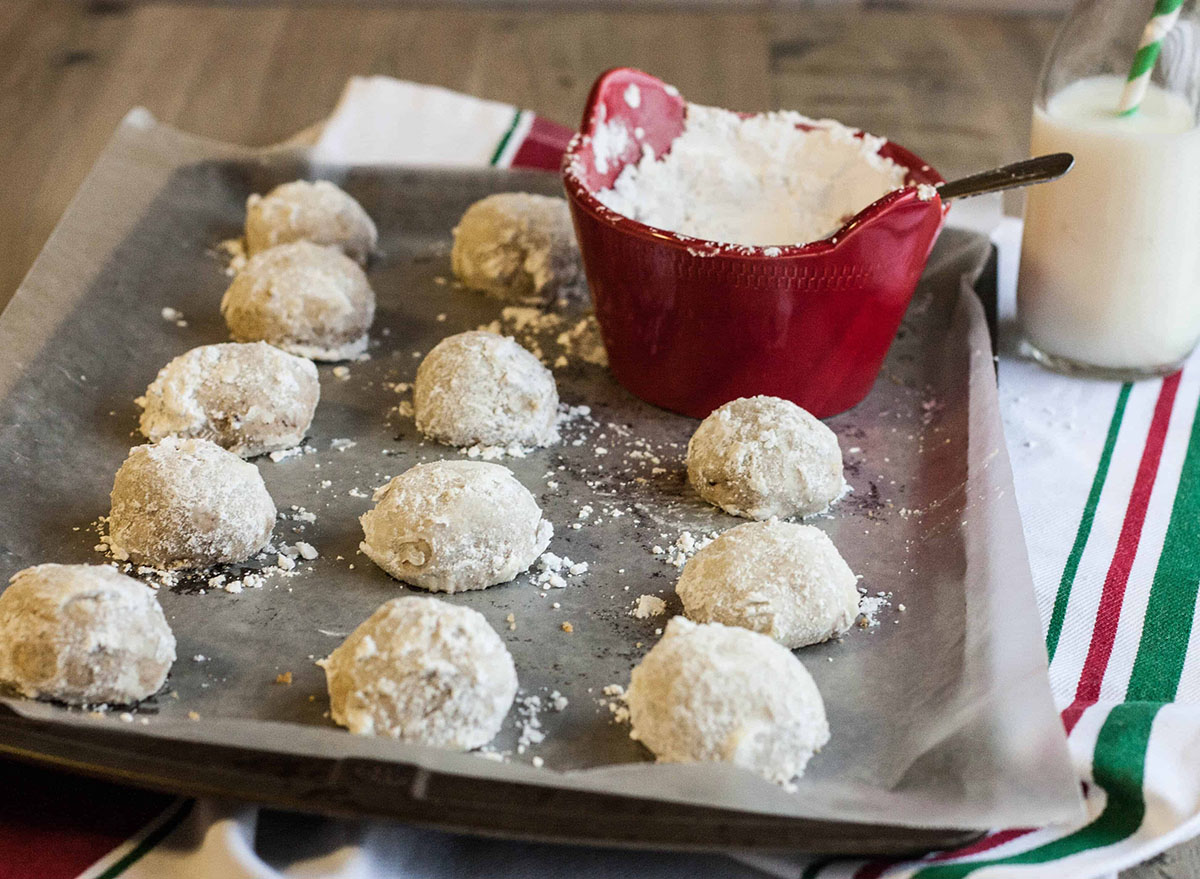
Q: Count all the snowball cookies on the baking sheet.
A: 12